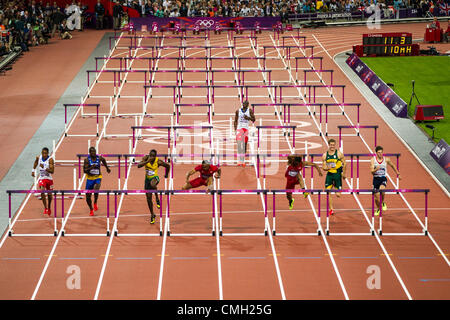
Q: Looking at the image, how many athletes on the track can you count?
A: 8